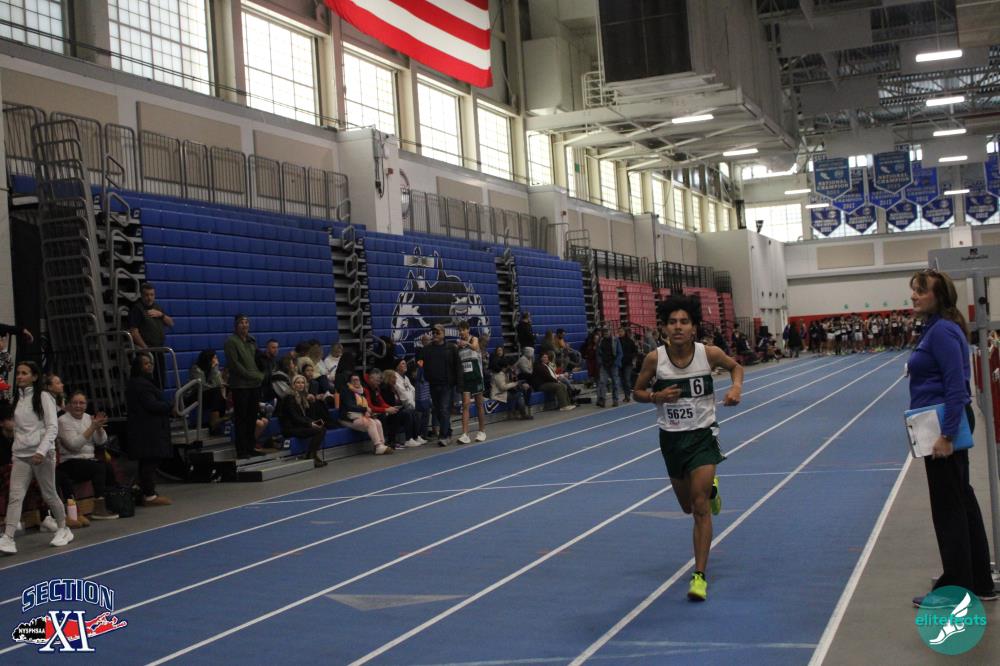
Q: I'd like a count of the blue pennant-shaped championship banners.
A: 11